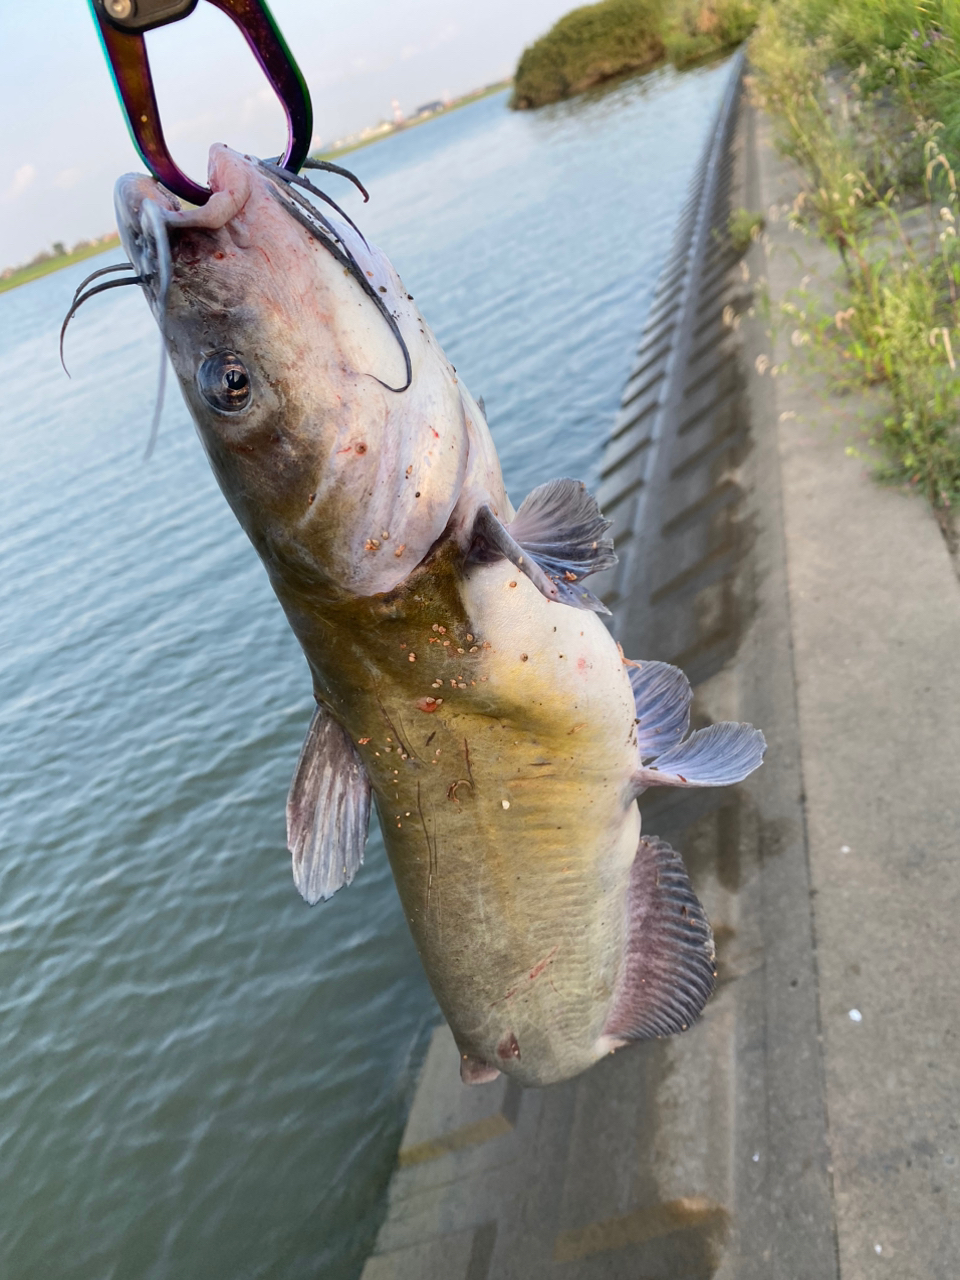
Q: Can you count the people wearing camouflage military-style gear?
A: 0